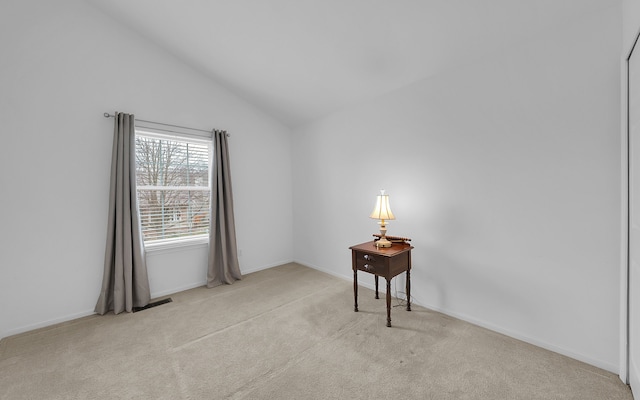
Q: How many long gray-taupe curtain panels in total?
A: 2